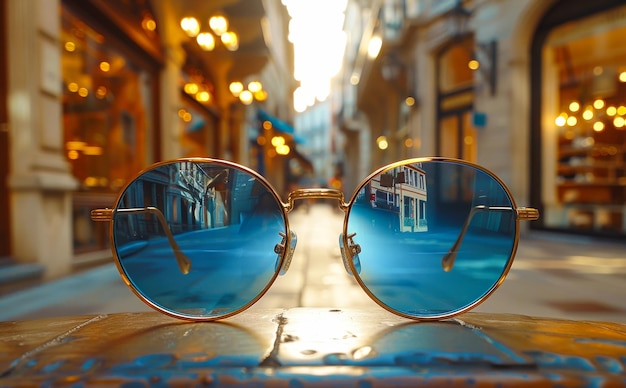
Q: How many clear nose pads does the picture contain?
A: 2